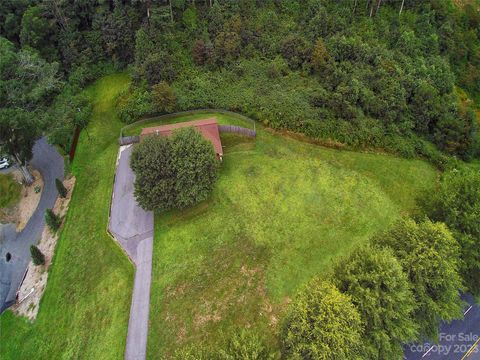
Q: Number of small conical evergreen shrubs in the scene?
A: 3